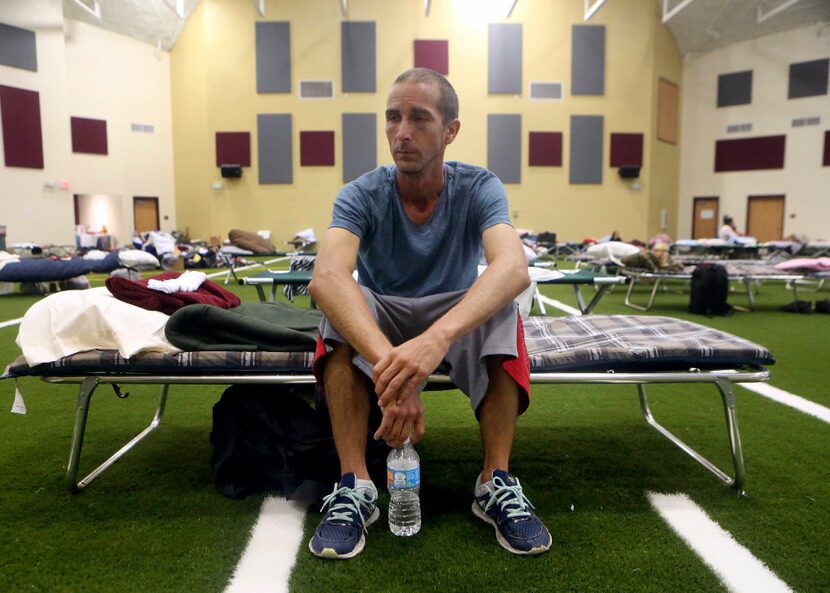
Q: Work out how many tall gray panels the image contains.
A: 8